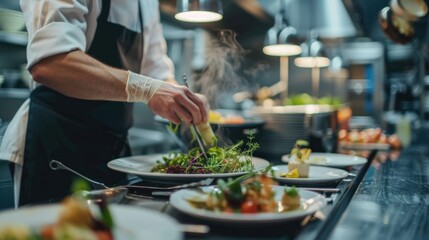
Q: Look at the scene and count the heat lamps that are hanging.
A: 3